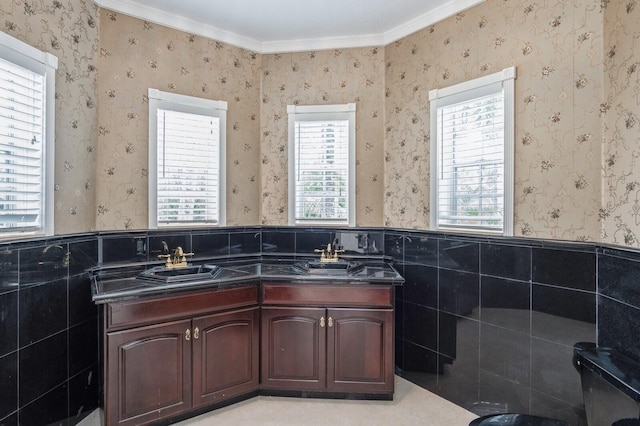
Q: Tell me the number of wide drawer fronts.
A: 2